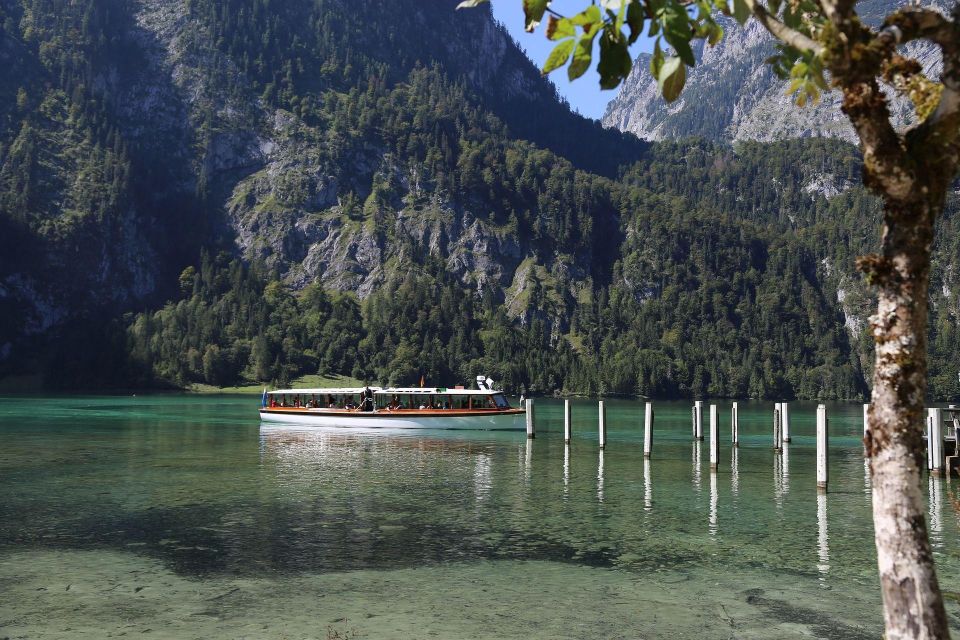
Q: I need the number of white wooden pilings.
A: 12